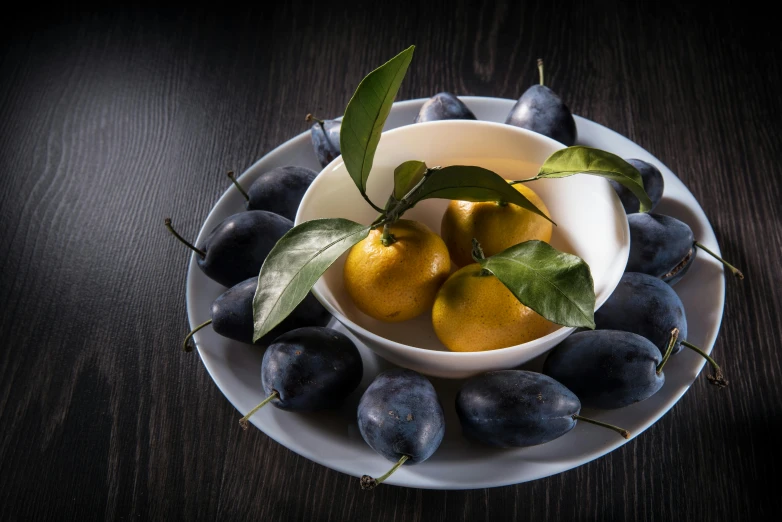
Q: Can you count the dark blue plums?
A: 13